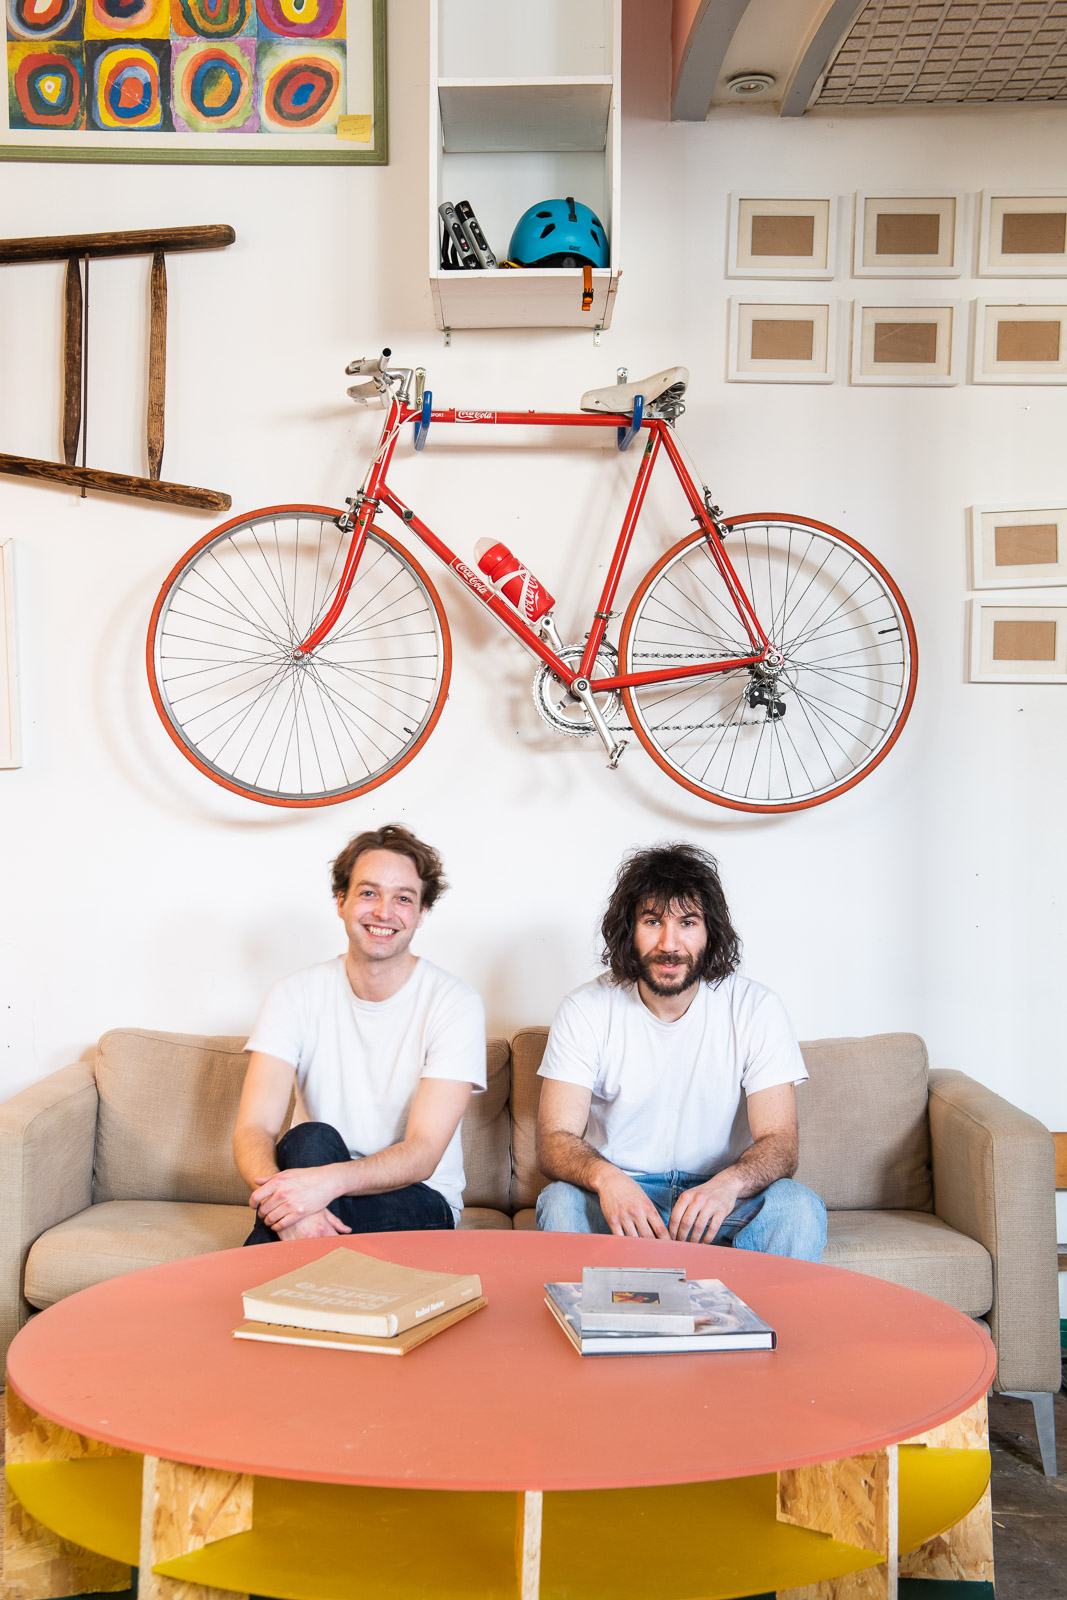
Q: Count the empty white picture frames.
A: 8